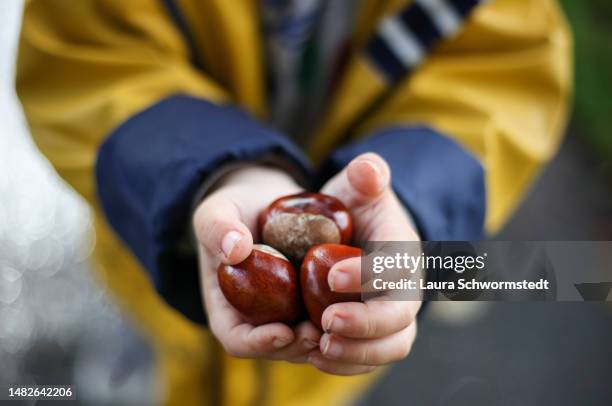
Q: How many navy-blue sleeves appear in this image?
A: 2